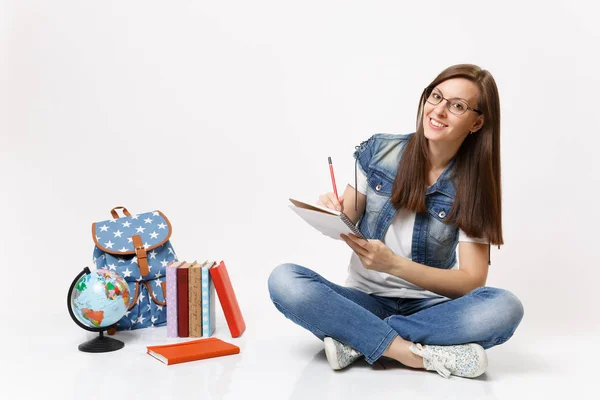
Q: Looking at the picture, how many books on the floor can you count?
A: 6